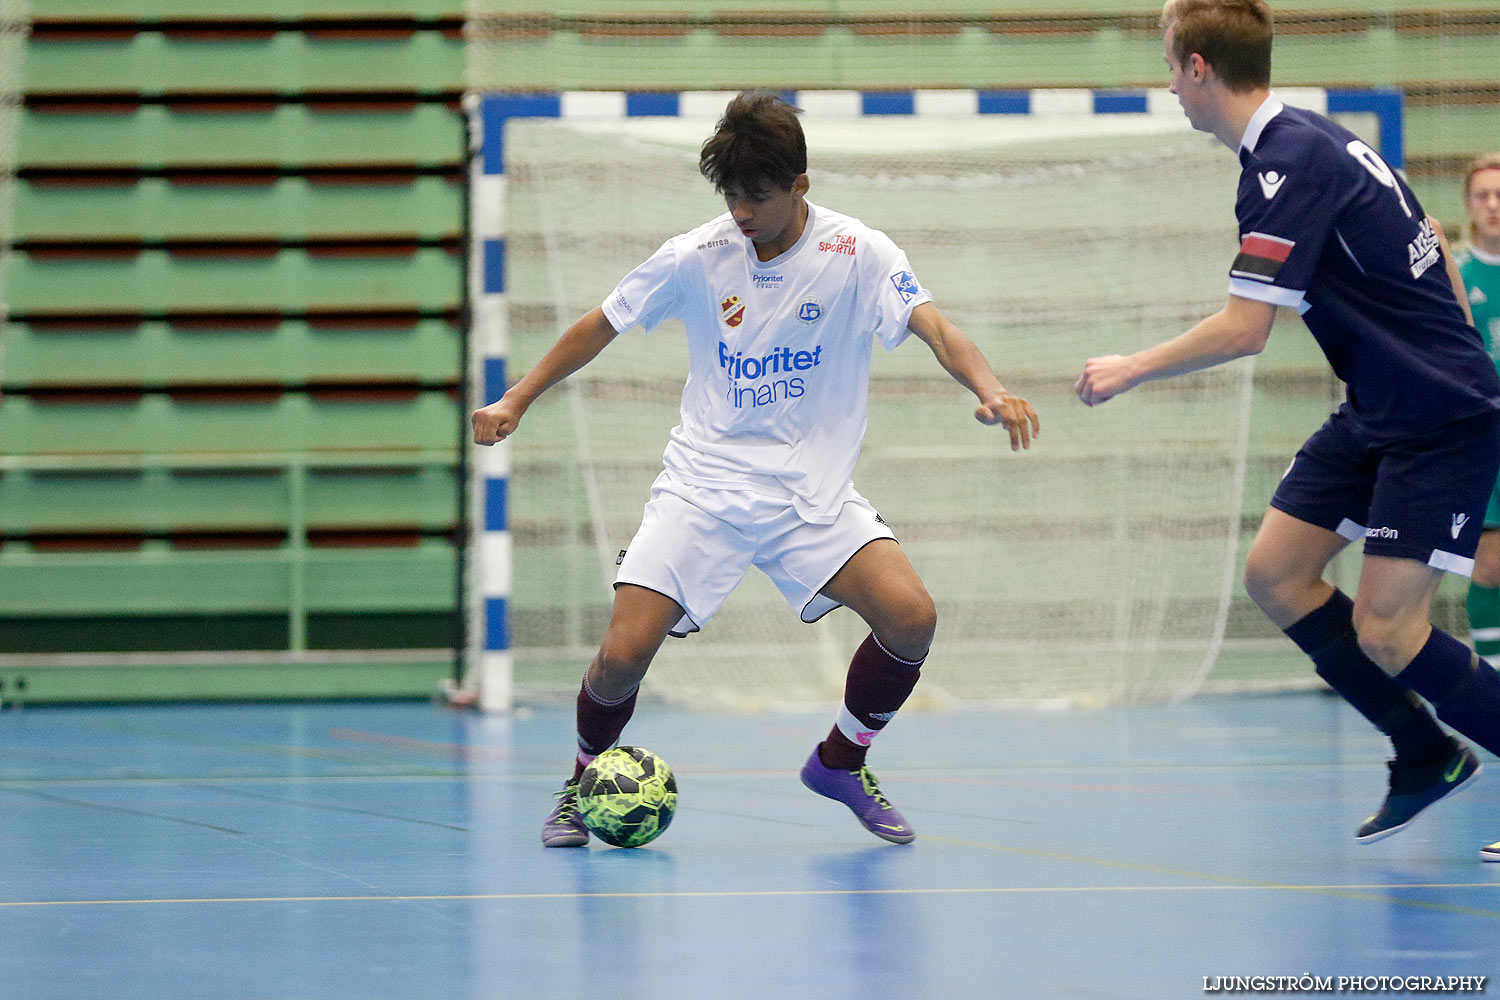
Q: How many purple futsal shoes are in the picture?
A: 2